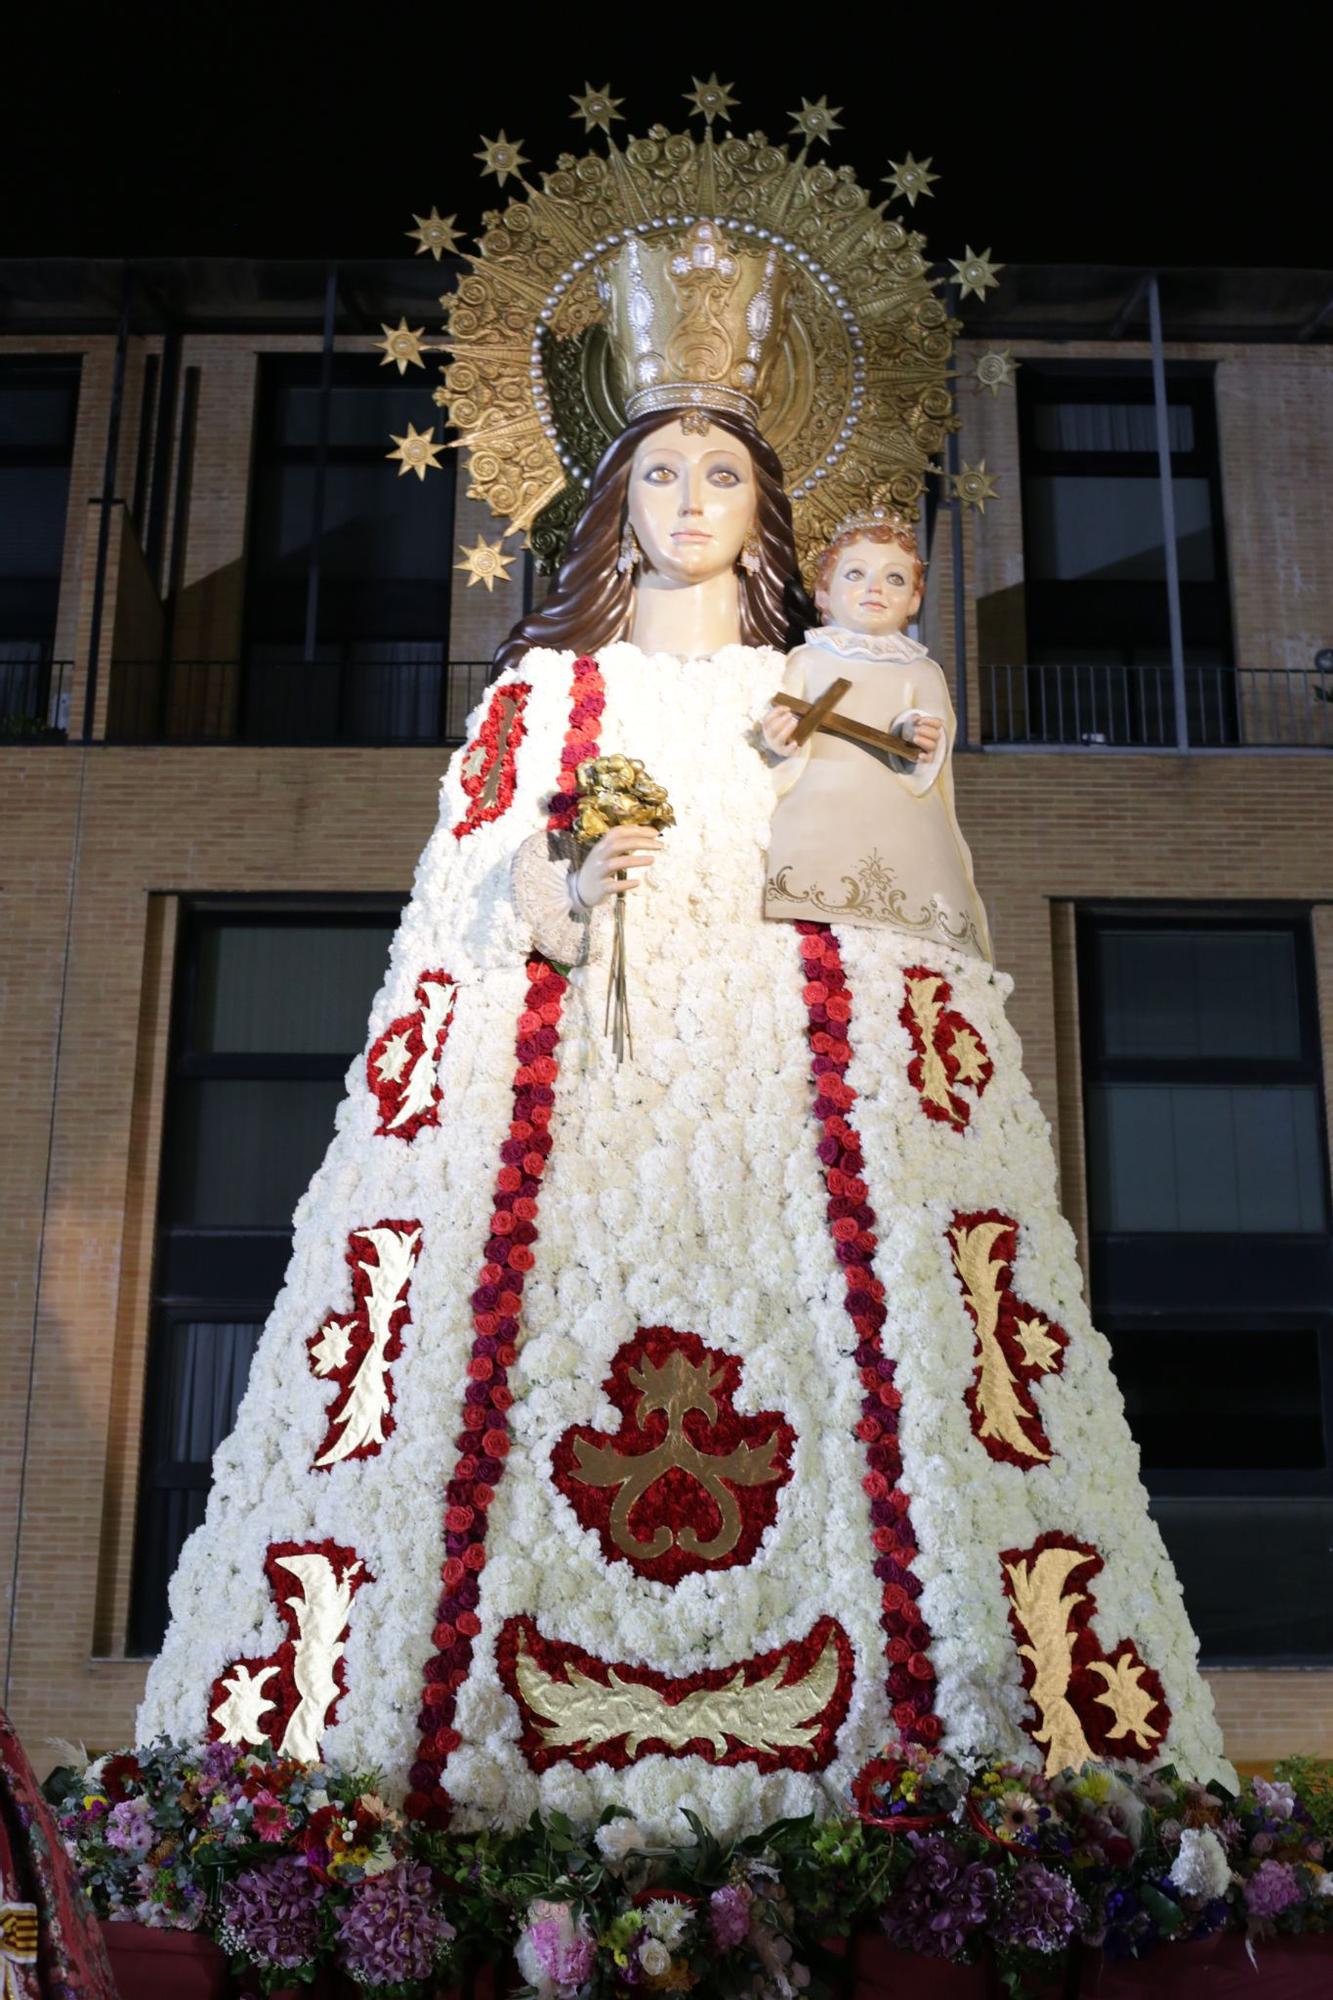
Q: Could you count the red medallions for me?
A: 9